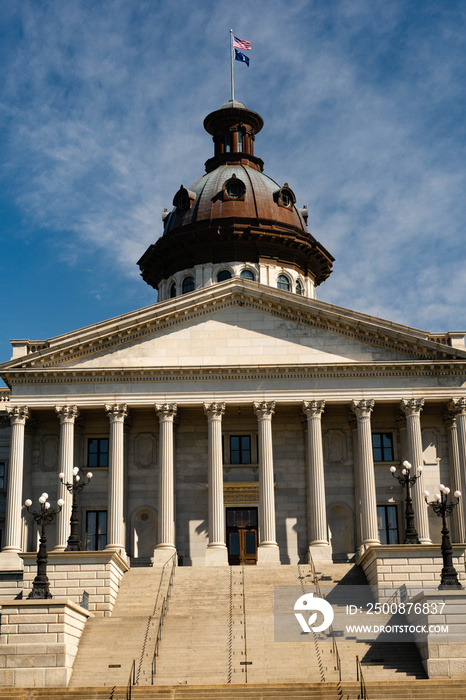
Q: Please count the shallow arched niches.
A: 2